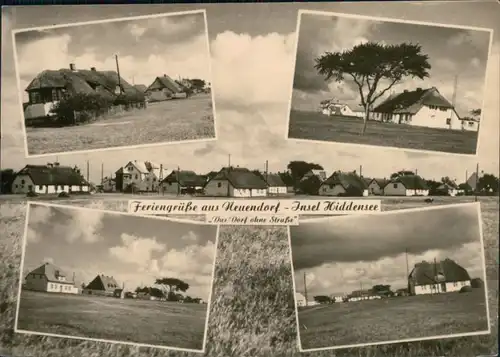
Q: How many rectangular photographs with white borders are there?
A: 4